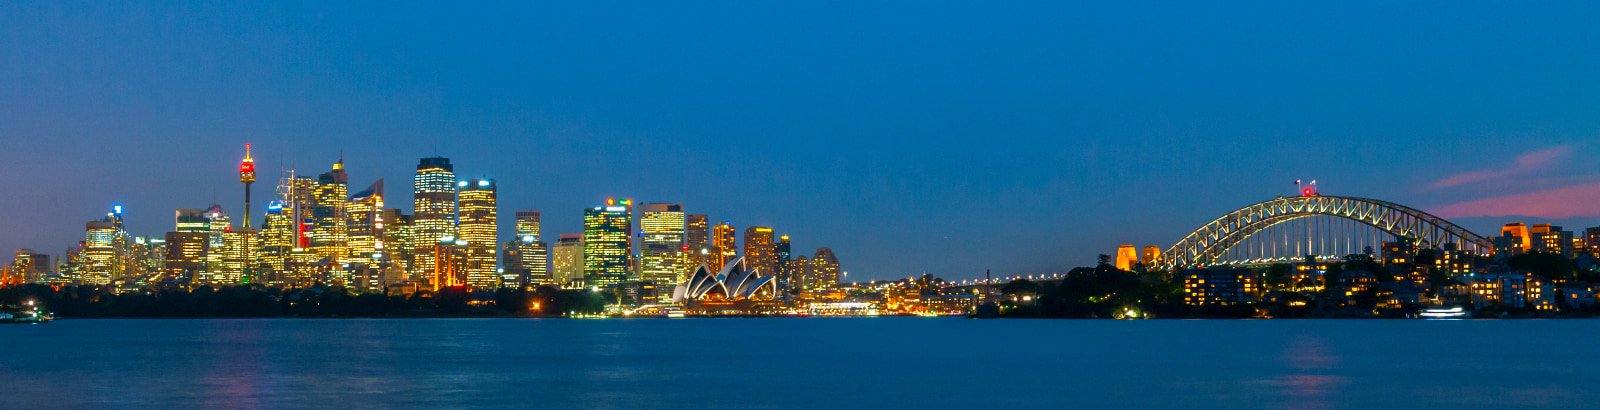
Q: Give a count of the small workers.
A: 0